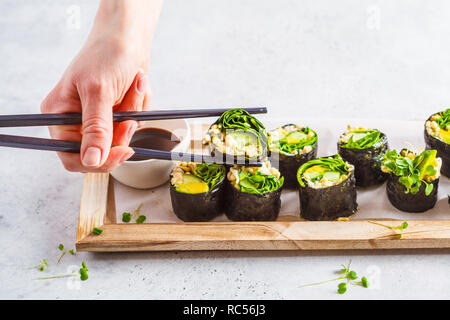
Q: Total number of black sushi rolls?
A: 8